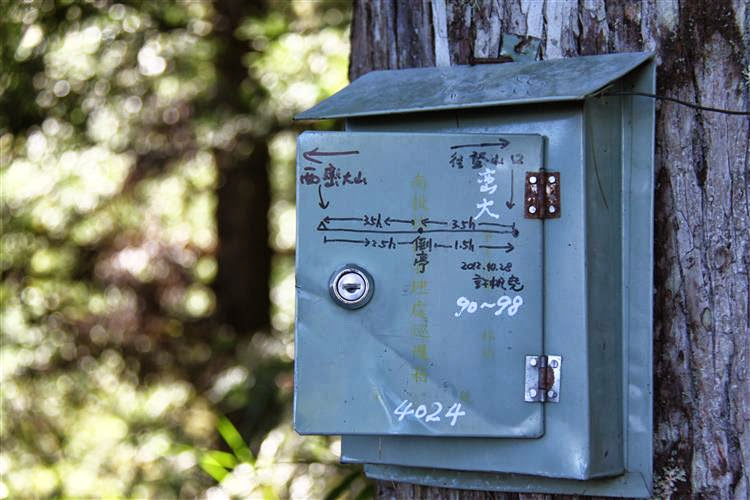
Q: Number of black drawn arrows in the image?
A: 9